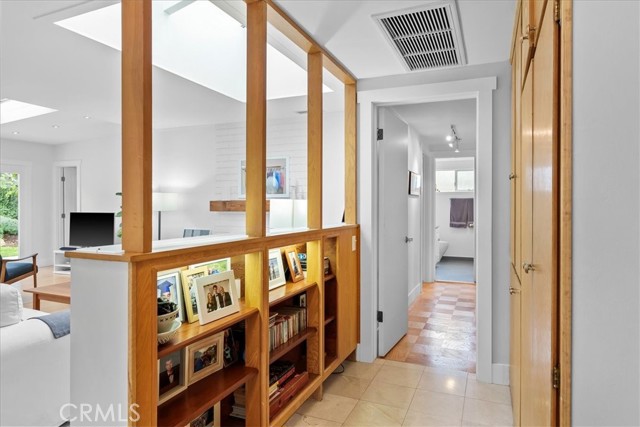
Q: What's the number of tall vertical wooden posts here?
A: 4